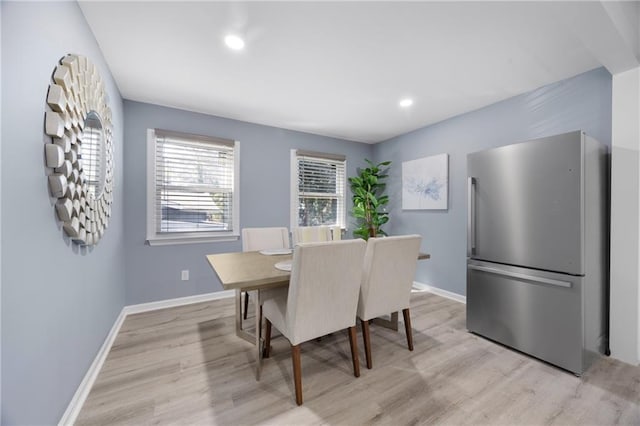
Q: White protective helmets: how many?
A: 0